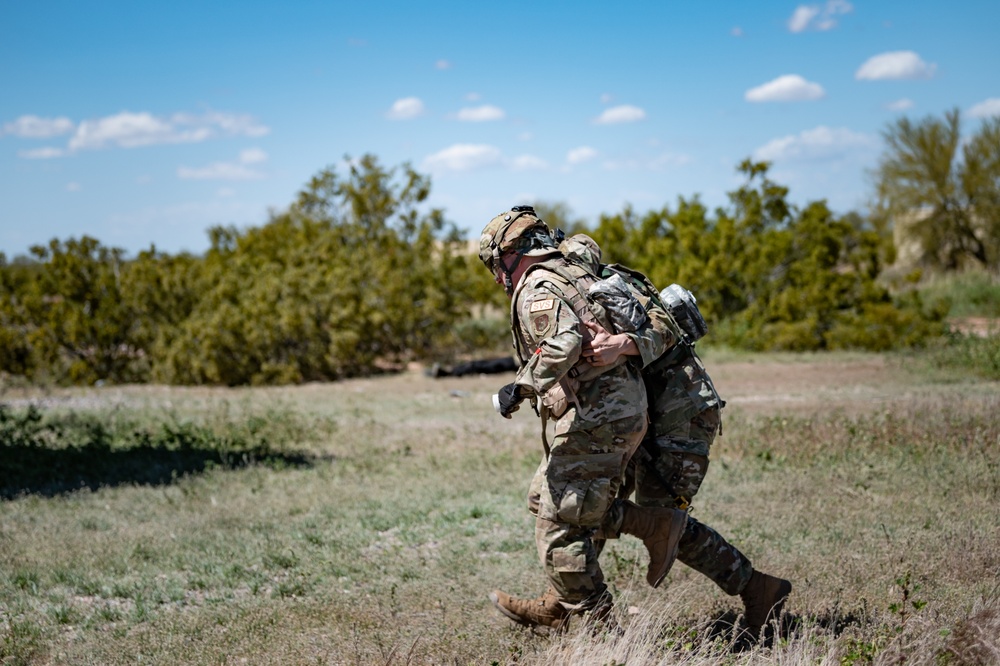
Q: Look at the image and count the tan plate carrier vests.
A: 1